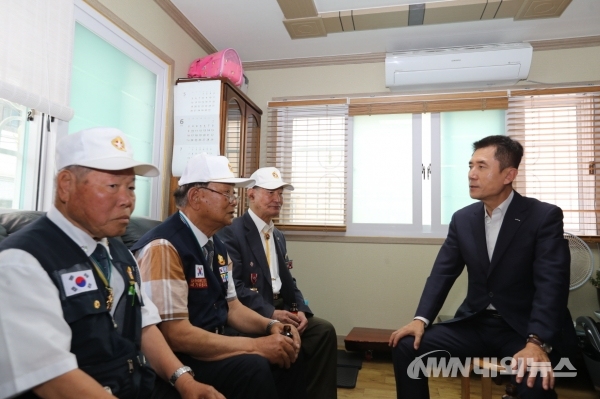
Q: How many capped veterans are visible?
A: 3